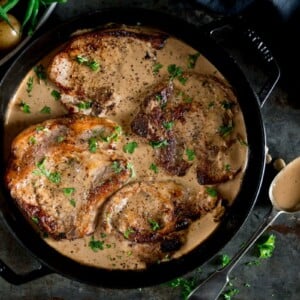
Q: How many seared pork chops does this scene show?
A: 4